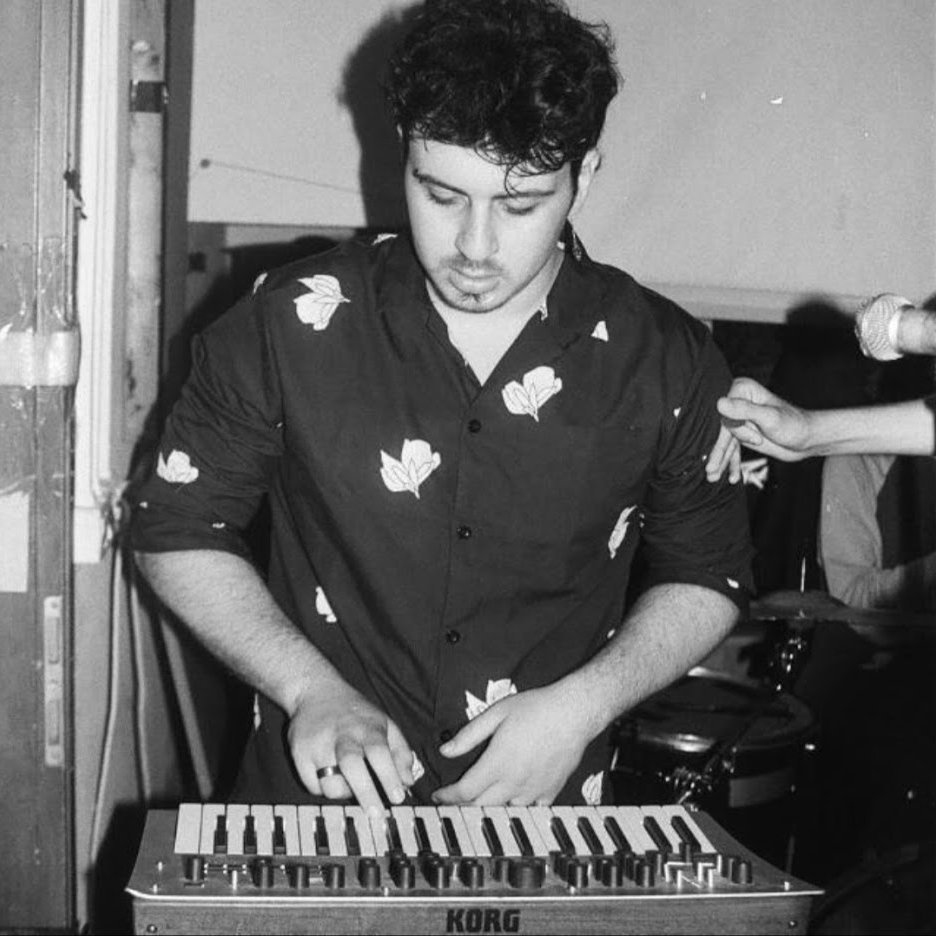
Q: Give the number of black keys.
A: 15